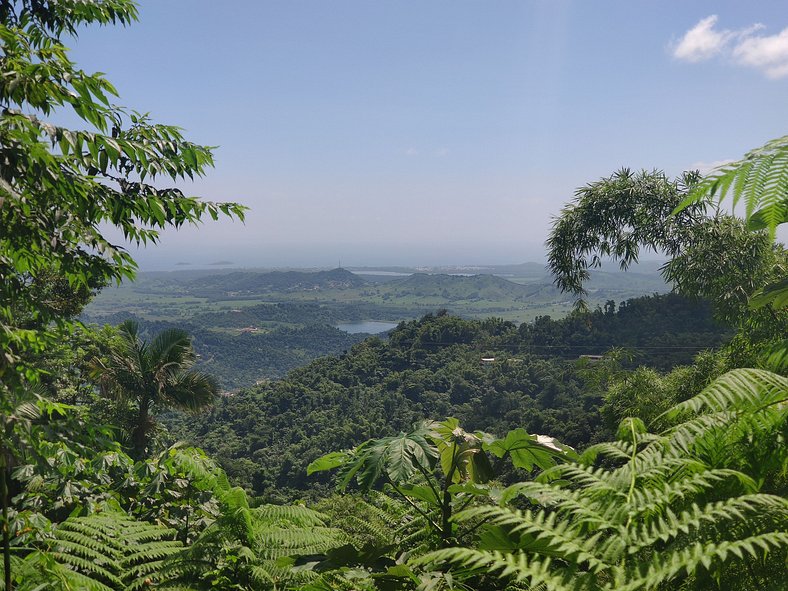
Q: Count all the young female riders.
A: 0